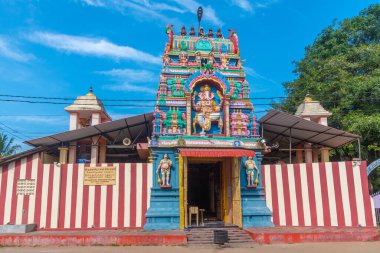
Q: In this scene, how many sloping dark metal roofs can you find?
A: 2